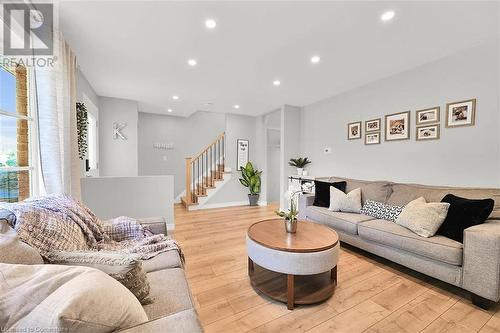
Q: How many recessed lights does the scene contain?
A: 8